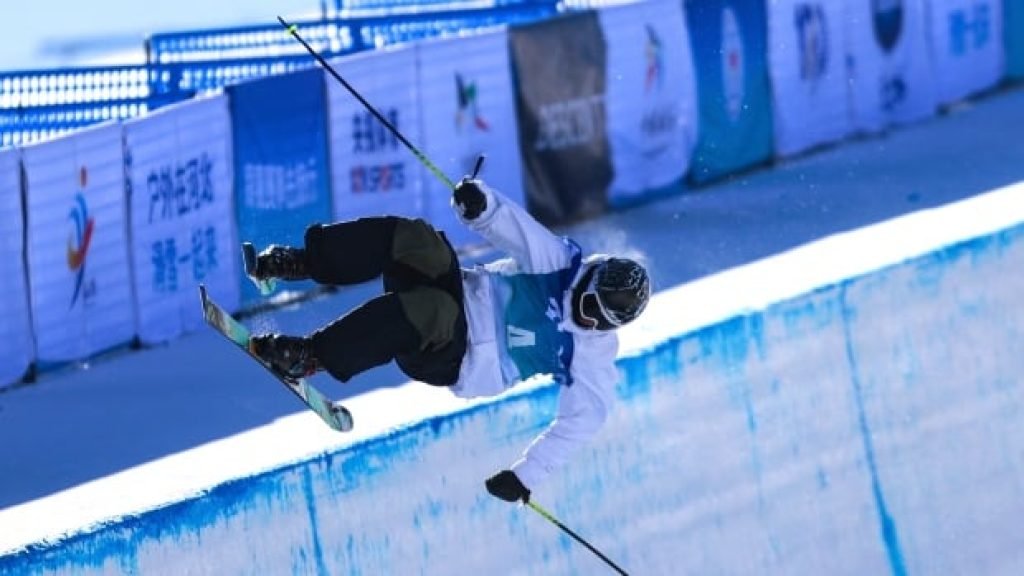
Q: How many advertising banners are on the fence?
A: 13